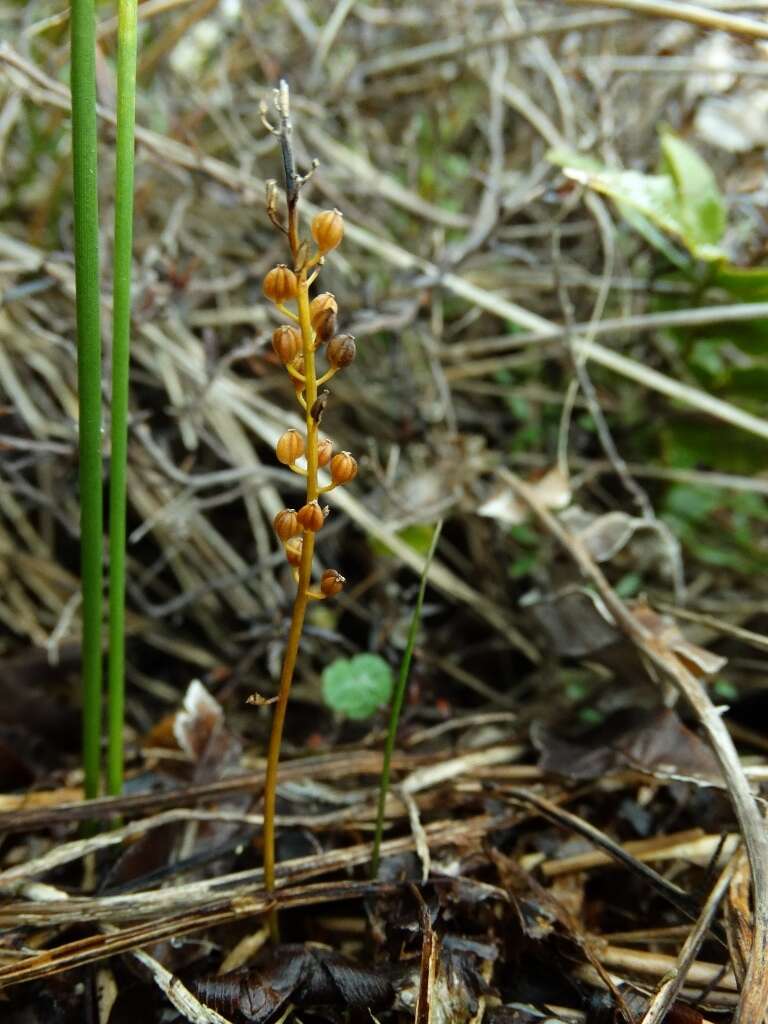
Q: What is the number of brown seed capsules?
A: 13